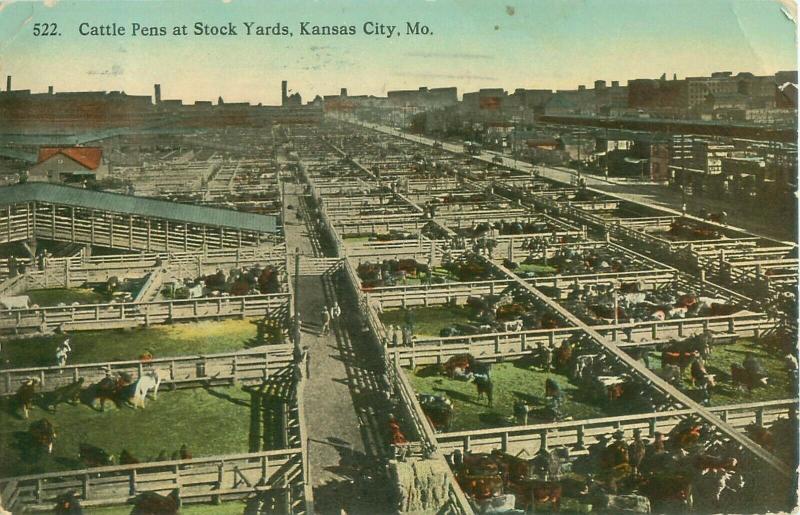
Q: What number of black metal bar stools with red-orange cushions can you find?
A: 0